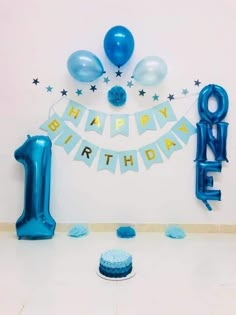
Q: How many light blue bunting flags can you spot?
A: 13